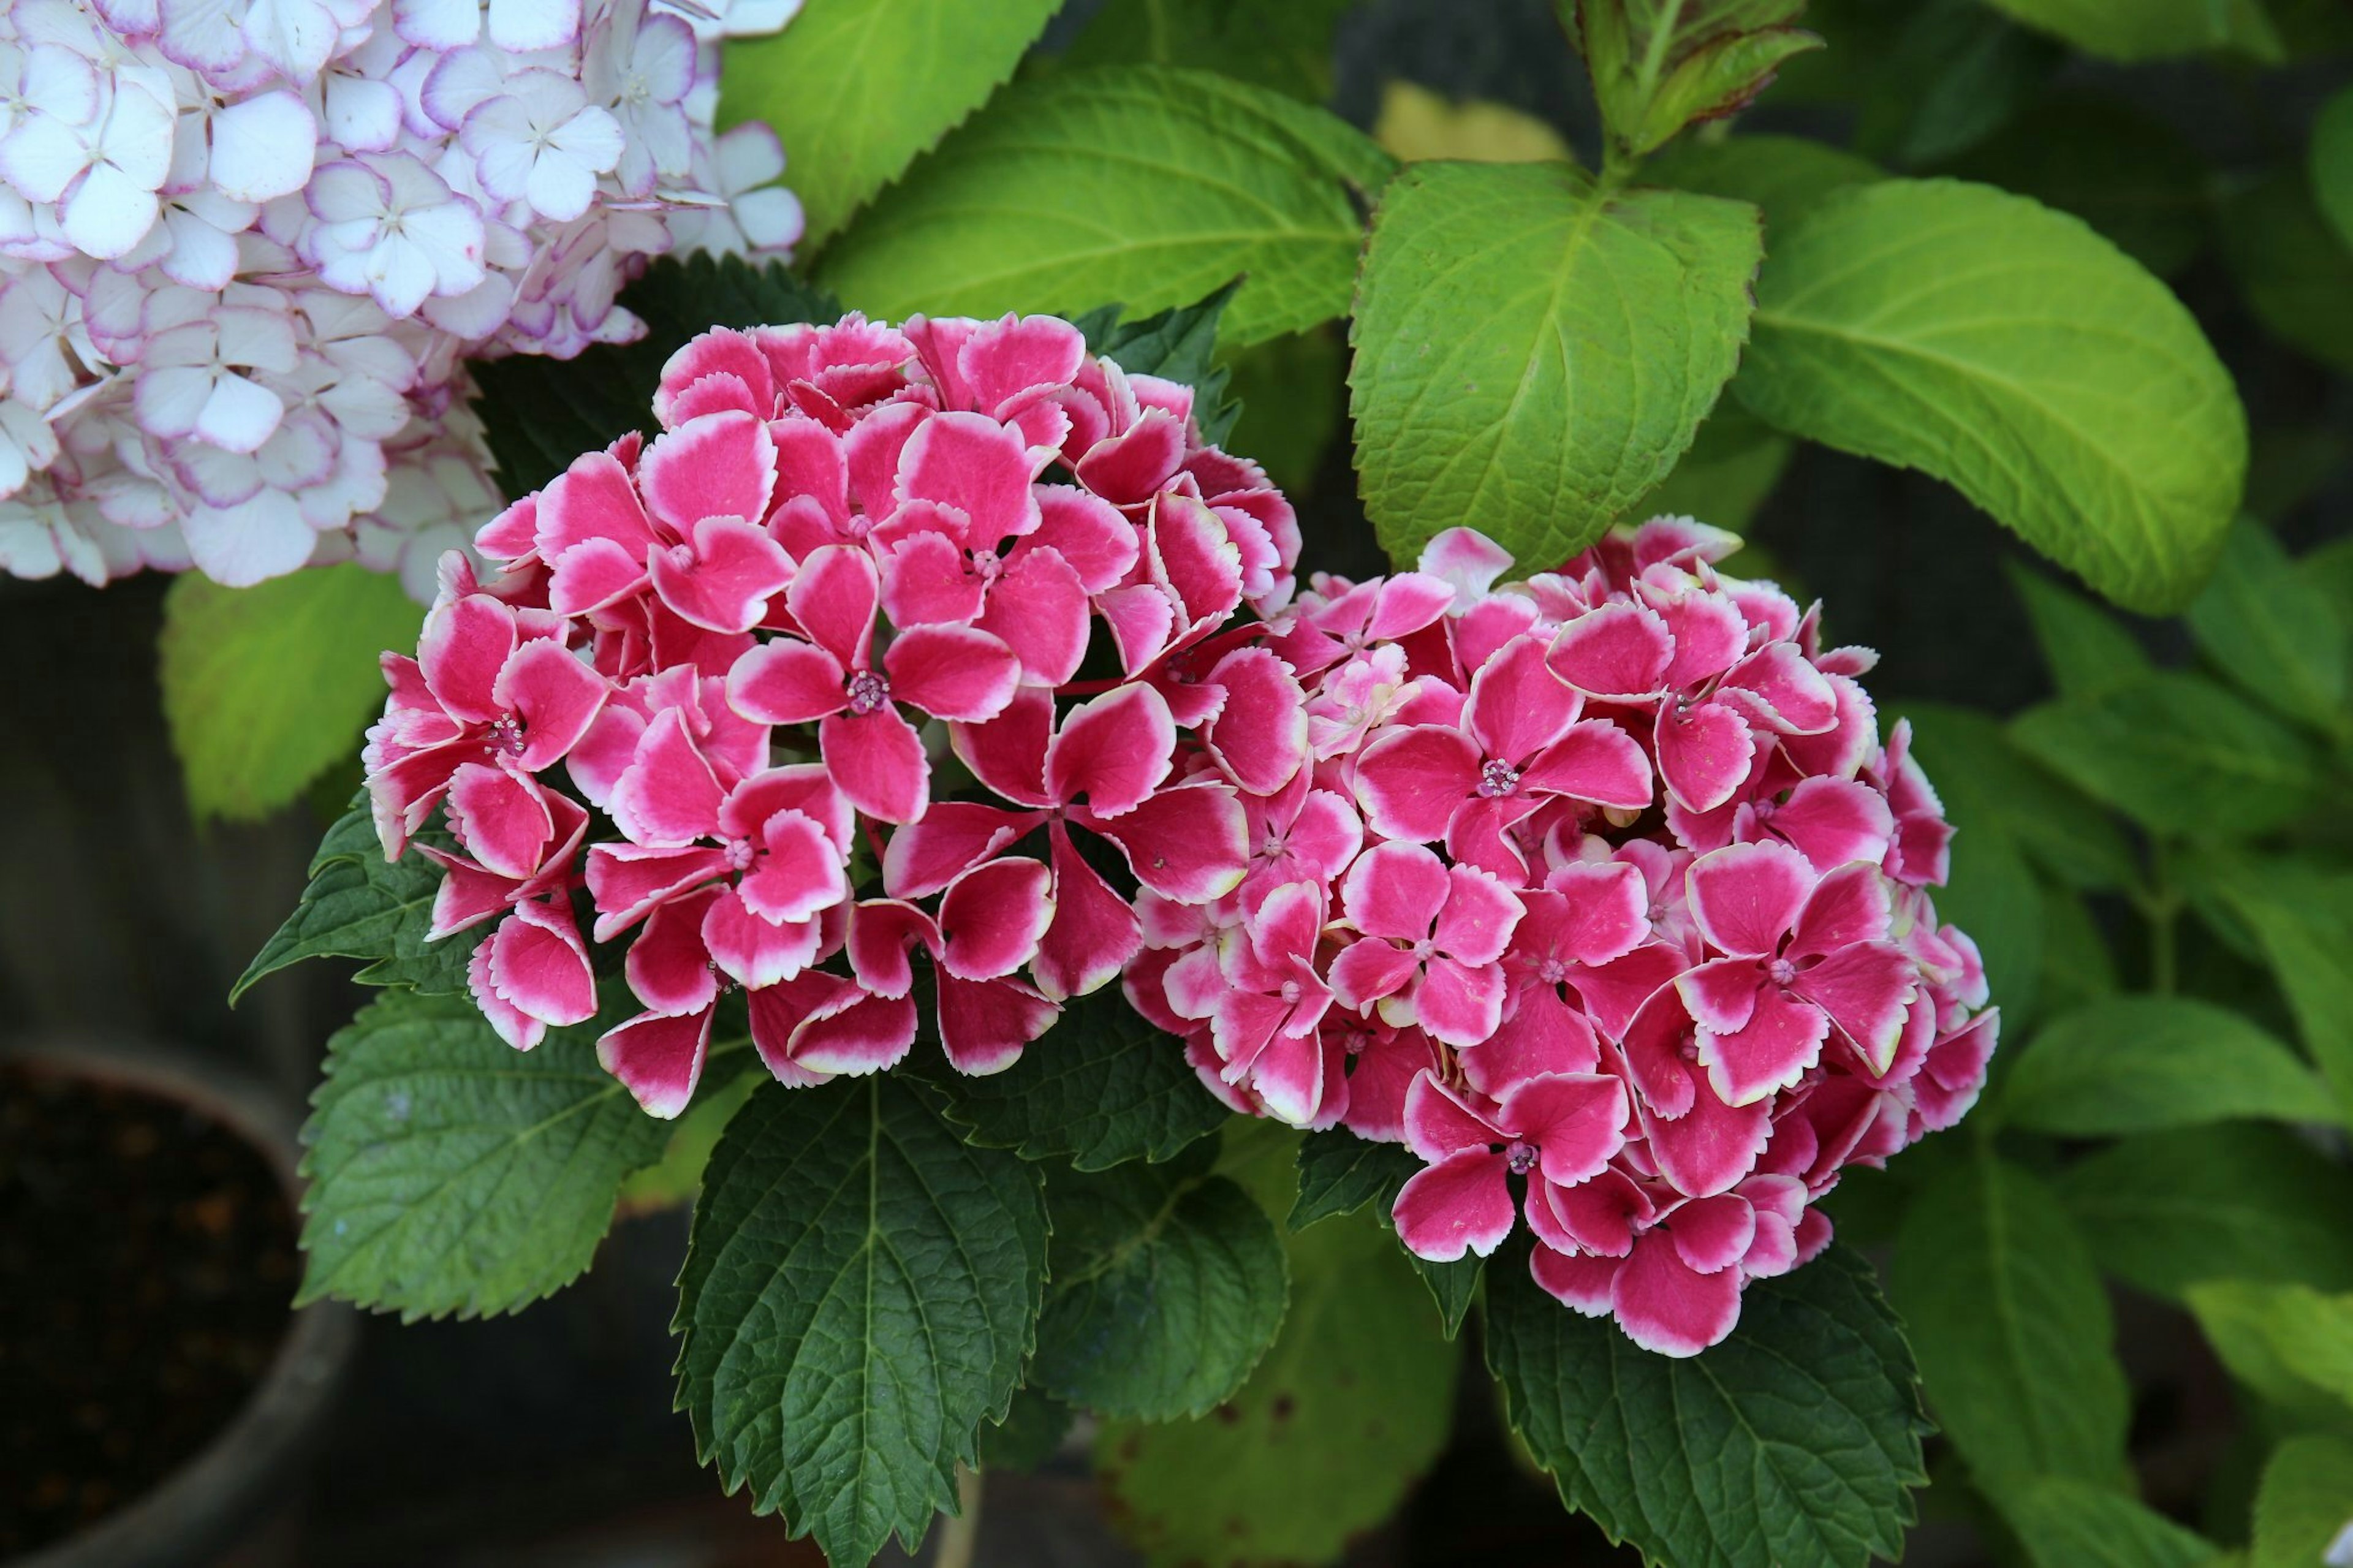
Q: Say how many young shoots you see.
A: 1